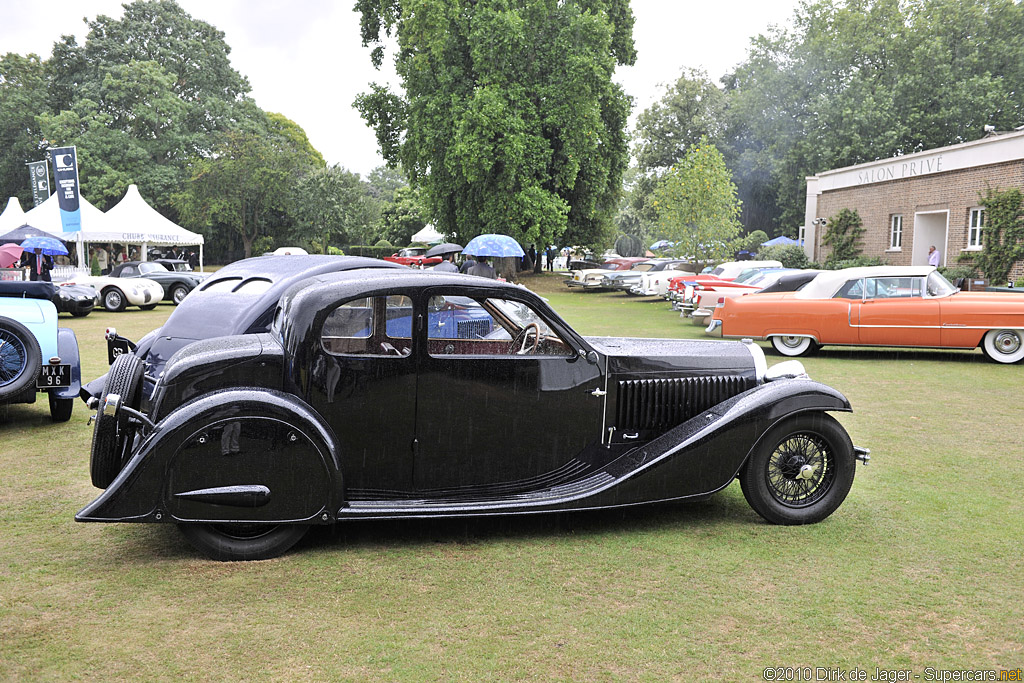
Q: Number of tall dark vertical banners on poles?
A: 2